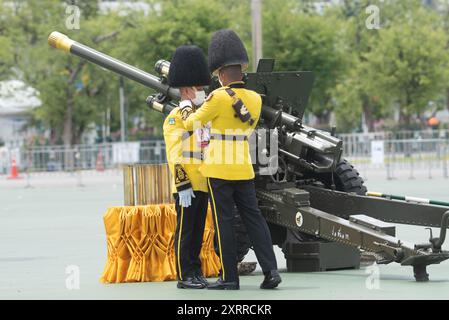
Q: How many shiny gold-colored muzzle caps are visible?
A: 1